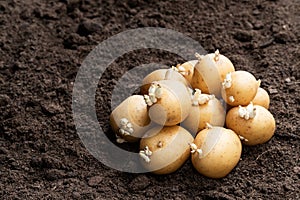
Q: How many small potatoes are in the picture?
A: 11